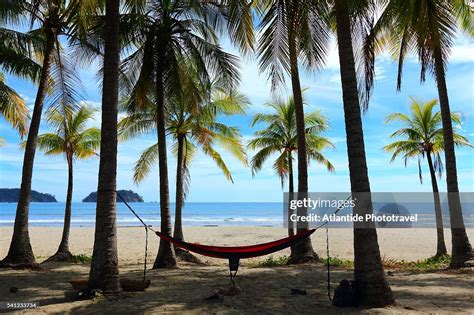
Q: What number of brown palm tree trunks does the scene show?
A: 10